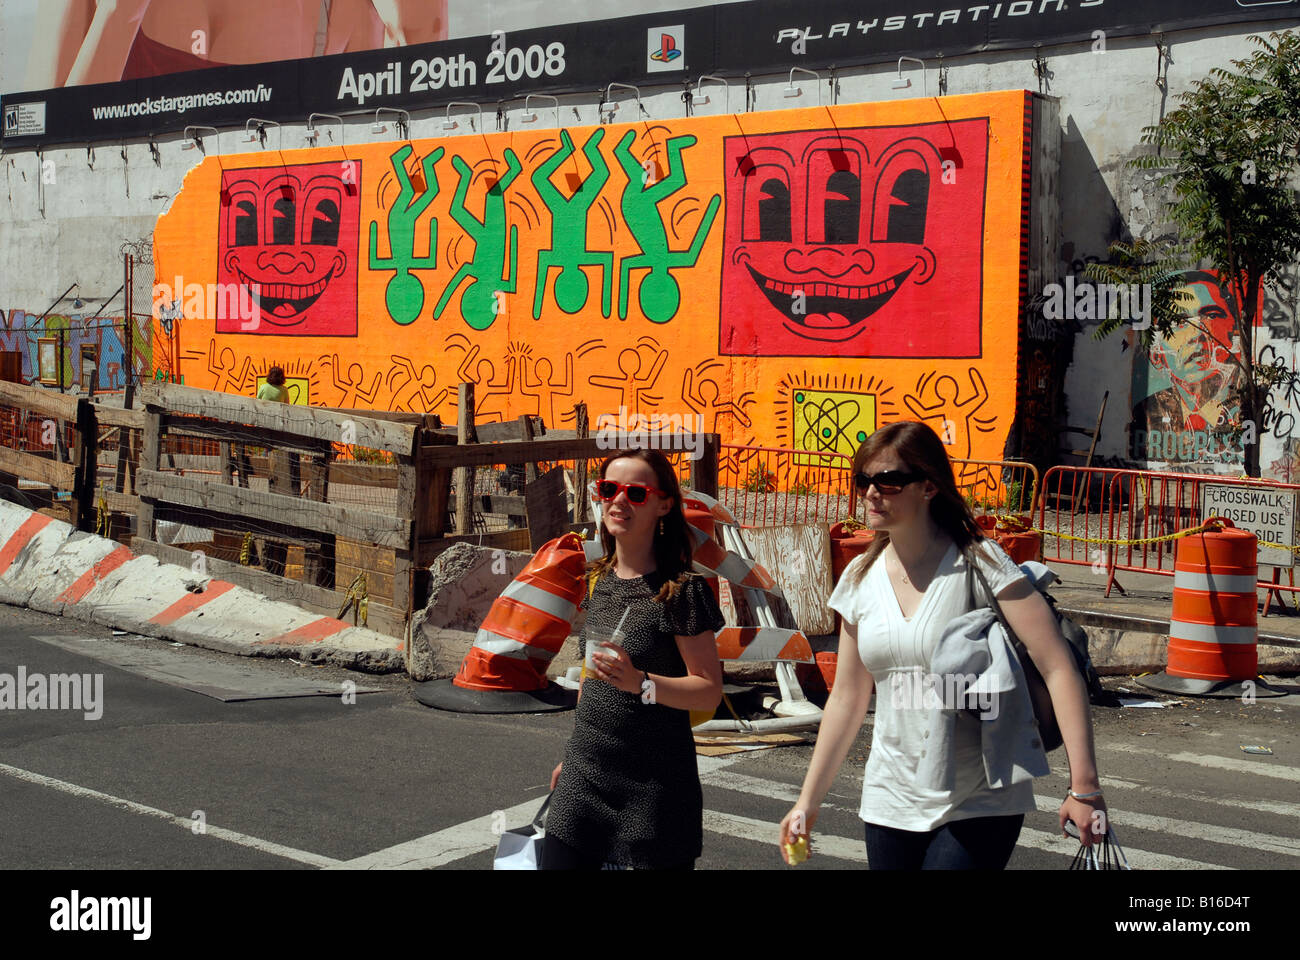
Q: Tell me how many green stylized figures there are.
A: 4